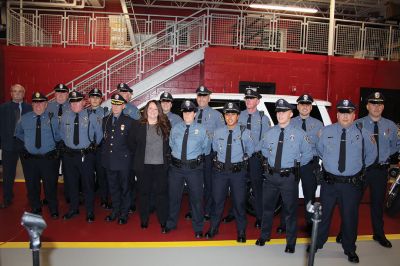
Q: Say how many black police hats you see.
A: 15